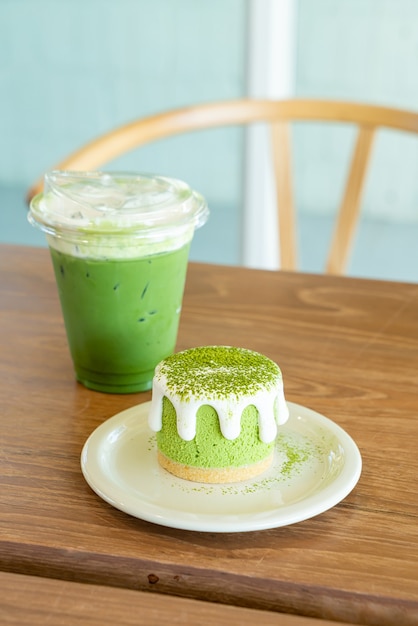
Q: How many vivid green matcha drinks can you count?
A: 1